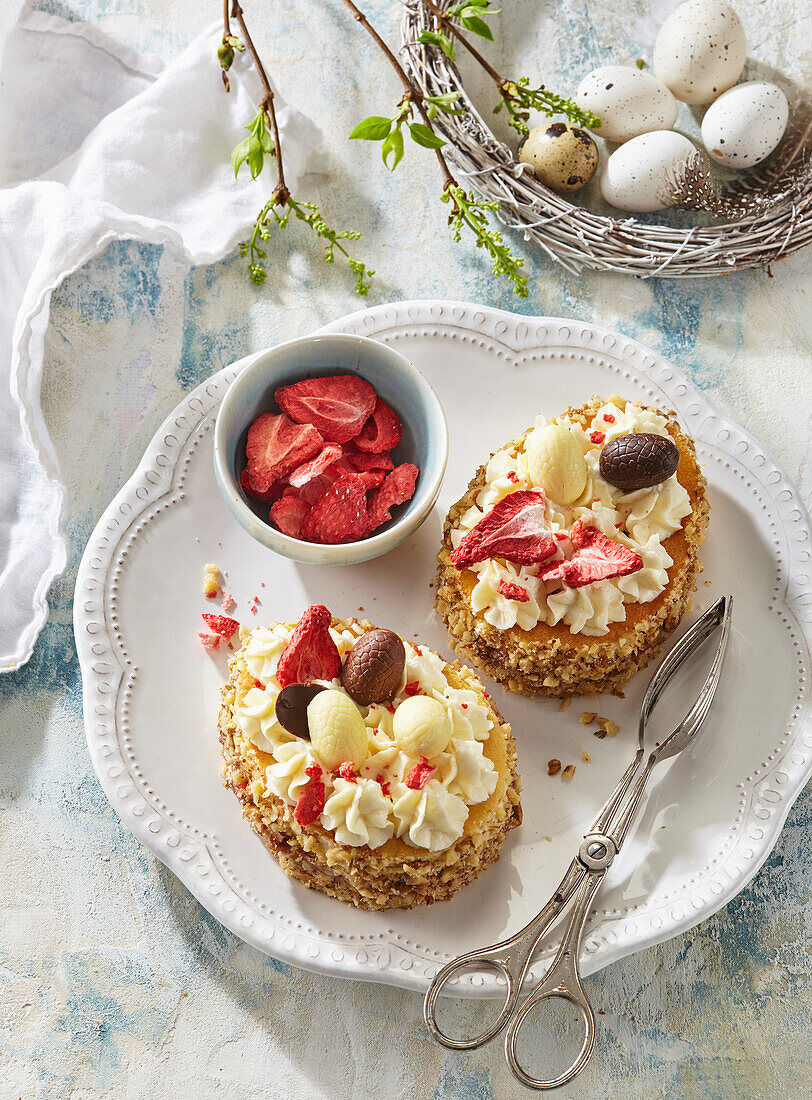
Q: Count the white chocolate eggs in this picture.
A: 3